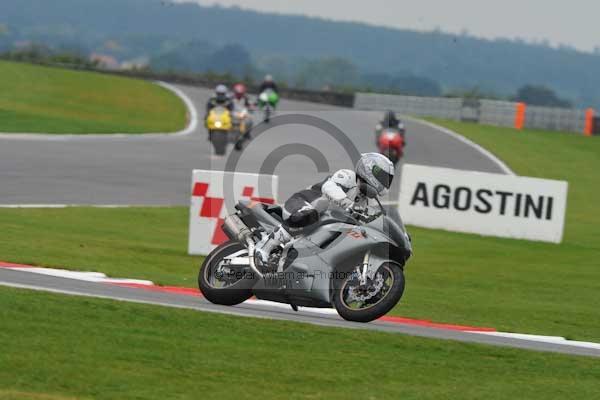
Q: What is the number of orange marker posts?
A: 2